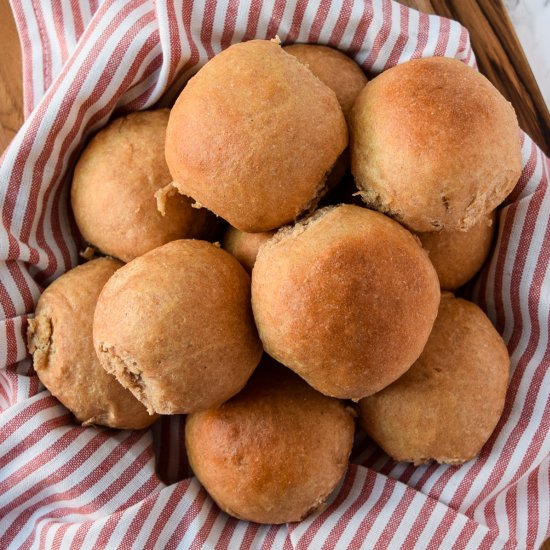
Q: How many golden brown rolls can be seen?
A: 11